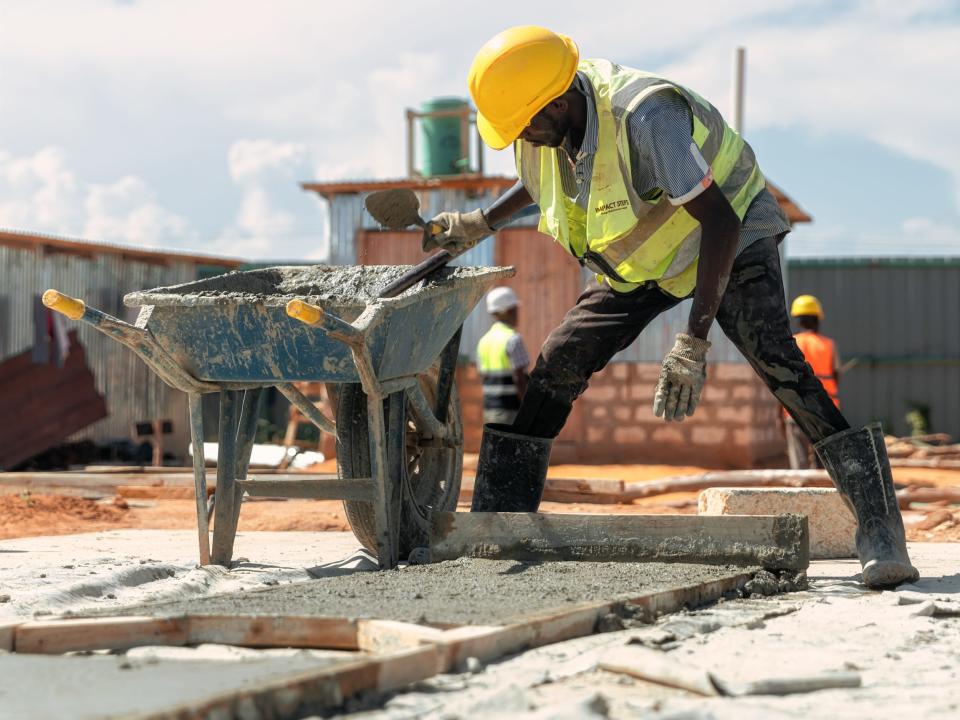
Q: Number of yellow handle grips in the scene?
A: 2